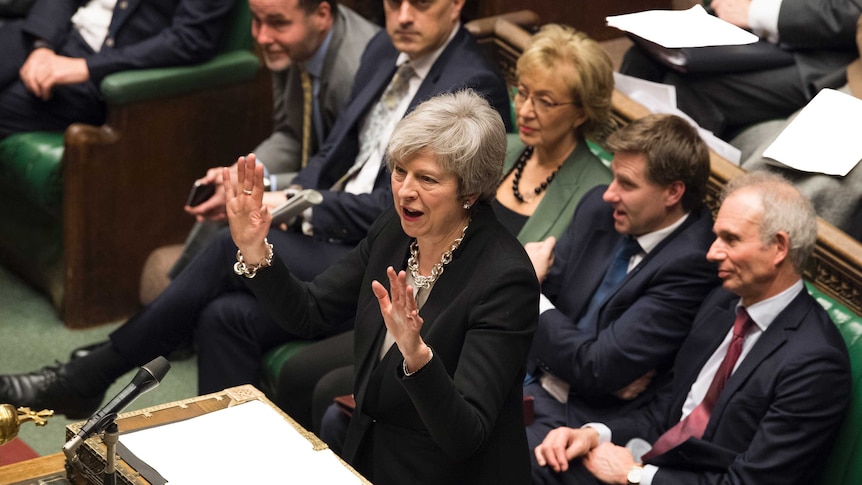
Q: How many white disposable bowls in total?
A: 0